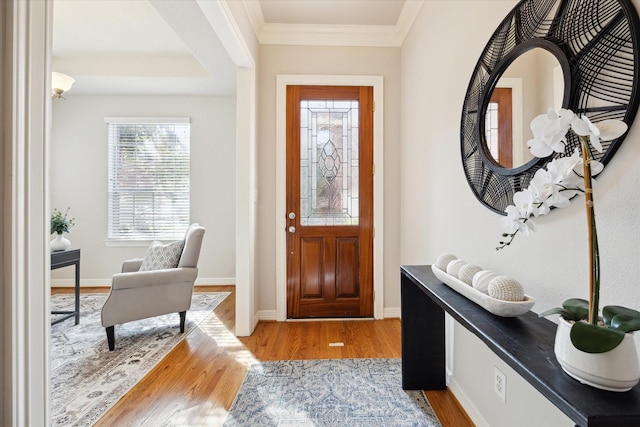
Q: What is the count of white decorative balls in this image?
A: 5